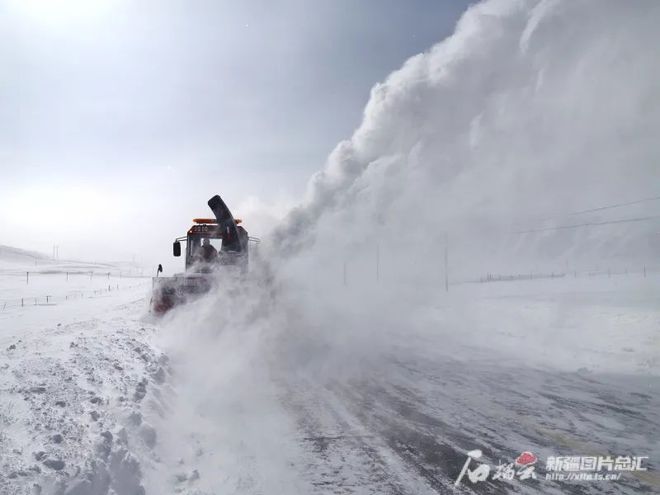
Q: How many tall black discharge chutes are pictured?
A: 1